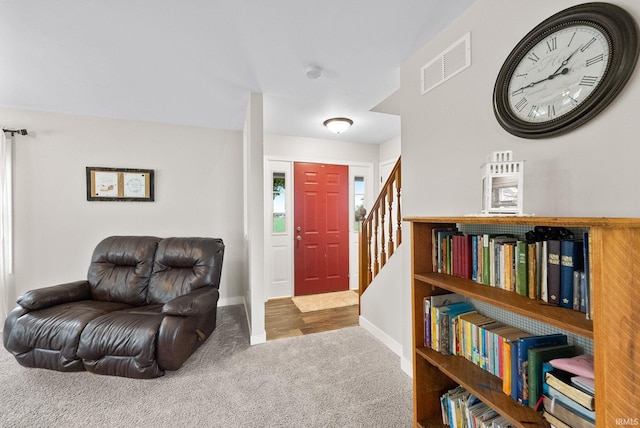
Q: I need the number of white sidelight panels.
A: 2